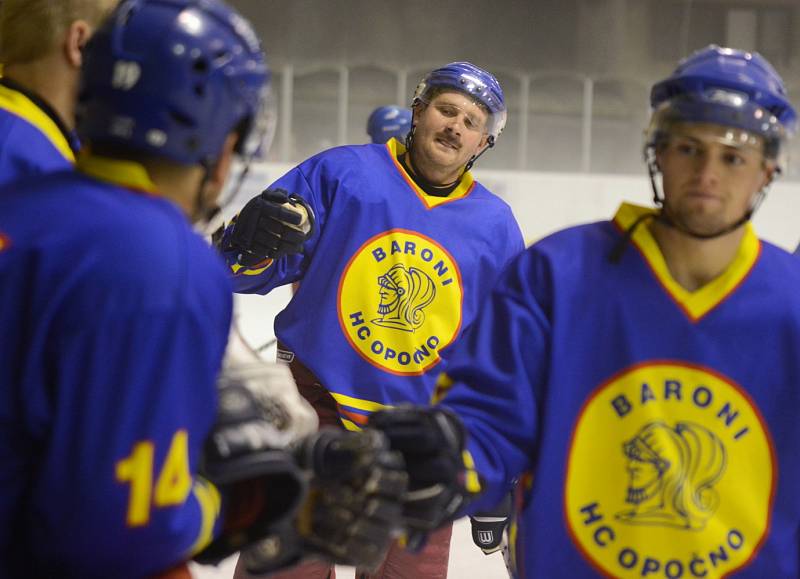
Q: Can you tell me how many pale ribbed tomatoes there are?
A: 0